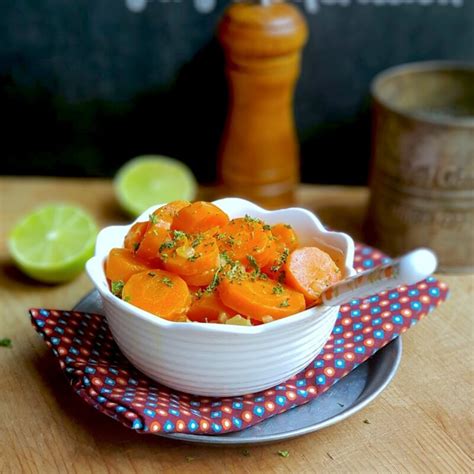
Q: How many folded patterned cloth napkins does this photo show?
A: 1